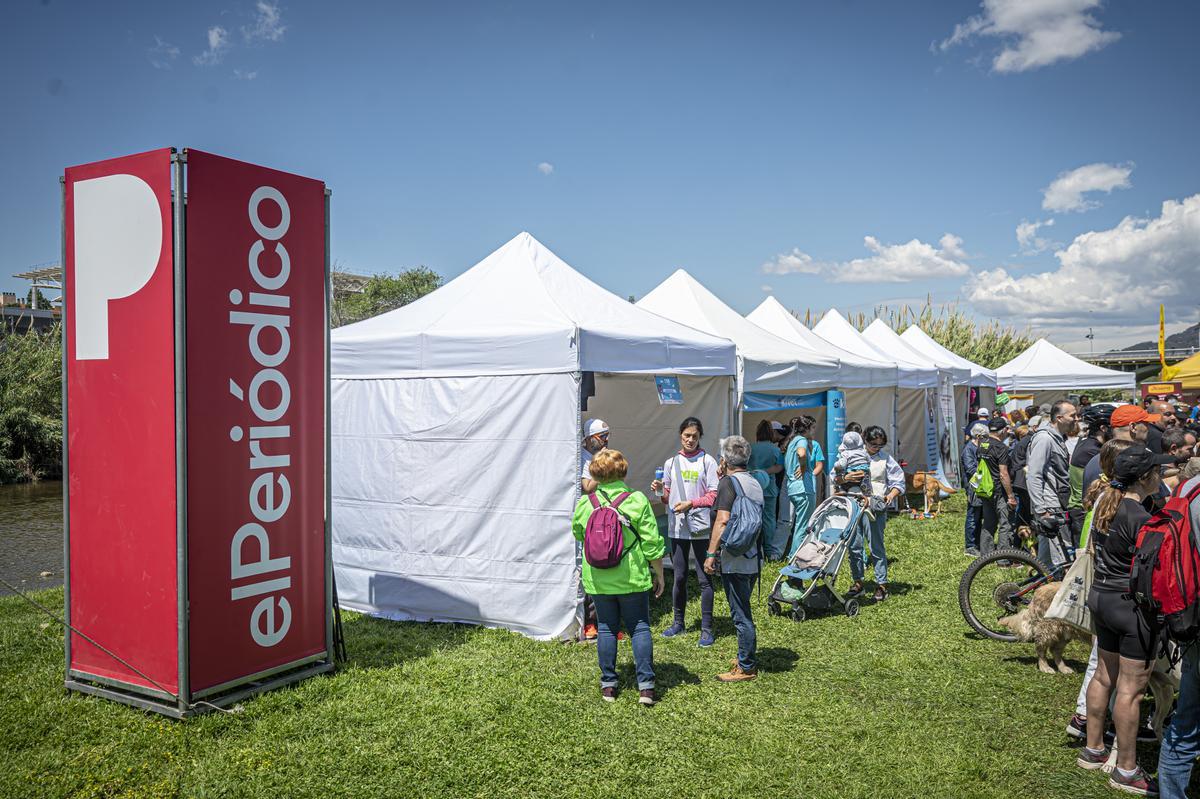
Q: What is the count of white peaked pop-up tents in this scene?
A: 7